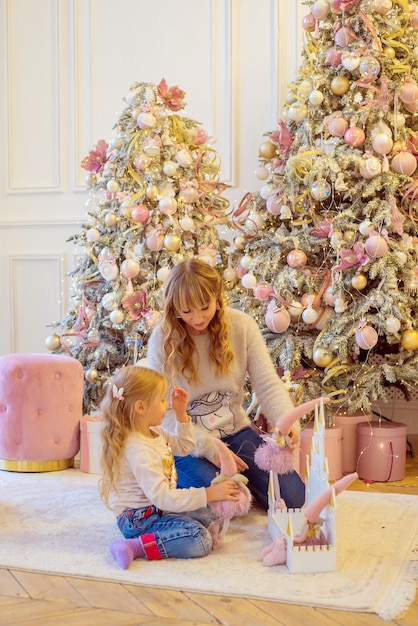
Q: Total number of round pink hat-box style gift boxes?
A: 3